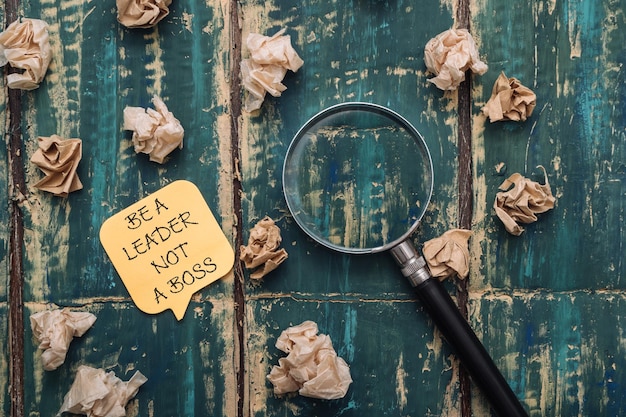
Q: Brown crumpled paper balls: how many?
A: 13